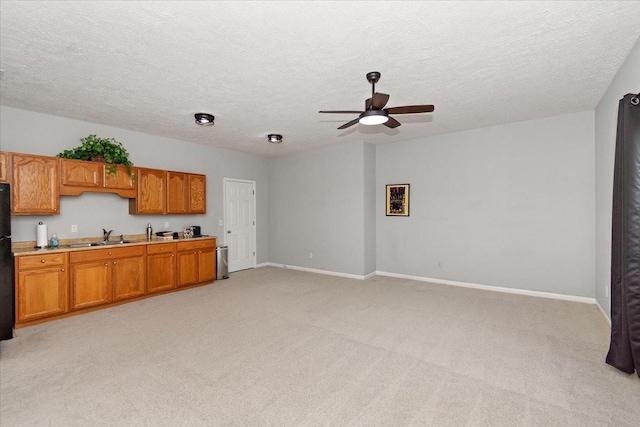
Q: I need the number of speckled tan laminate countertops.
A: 1